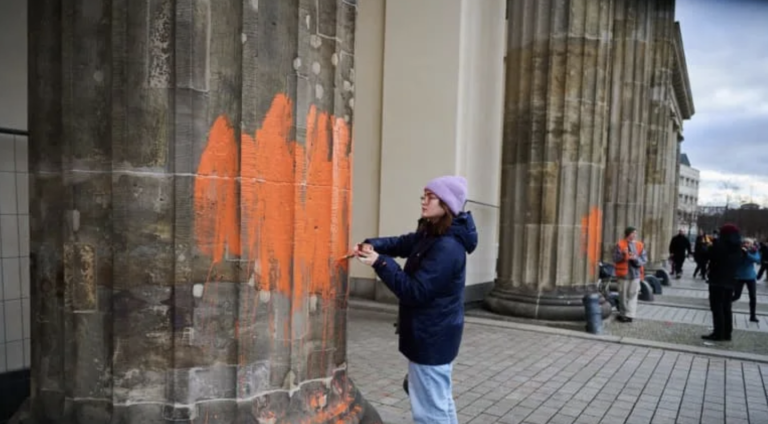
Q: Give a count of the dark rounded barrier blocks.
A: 3